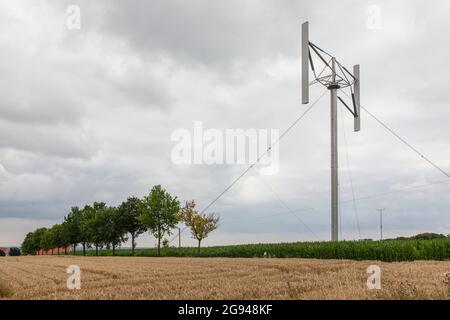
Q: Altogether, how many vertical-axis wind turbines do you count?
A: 1